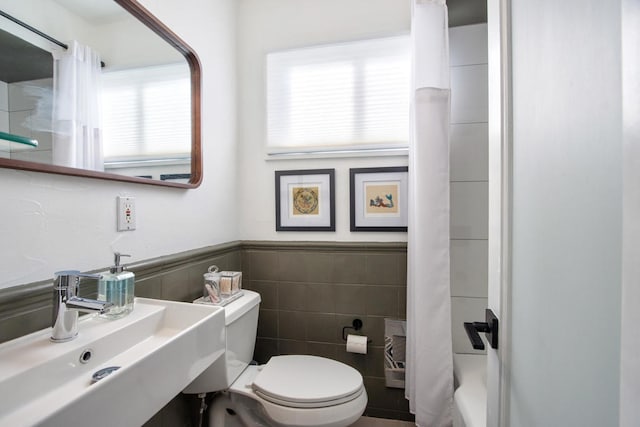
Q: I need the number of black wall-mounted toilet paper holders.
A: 1